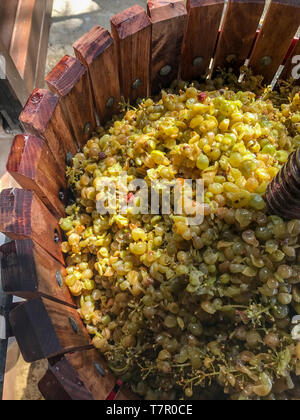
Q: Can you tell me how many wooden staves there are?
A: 14